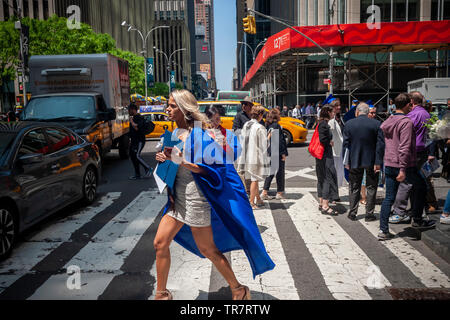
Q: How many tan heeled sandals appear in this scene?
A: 2